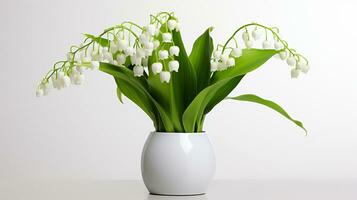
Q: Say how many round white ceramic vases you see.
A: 1